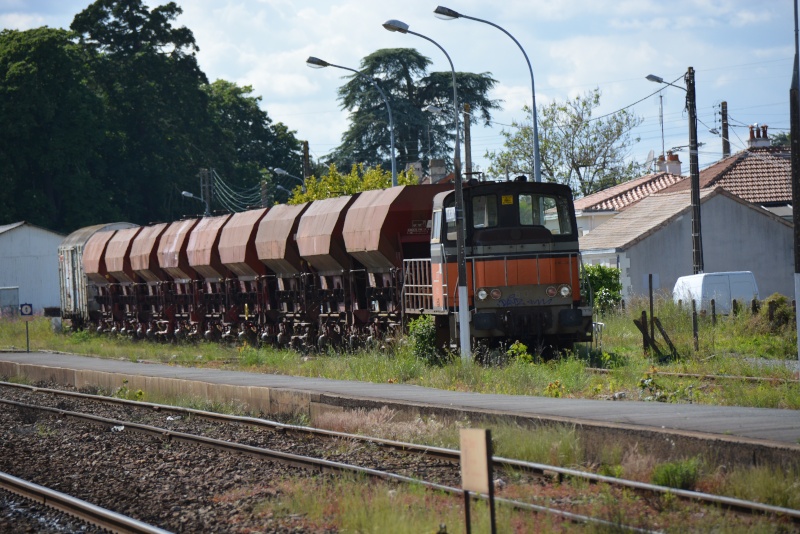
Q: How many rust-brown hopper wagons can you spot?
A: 9